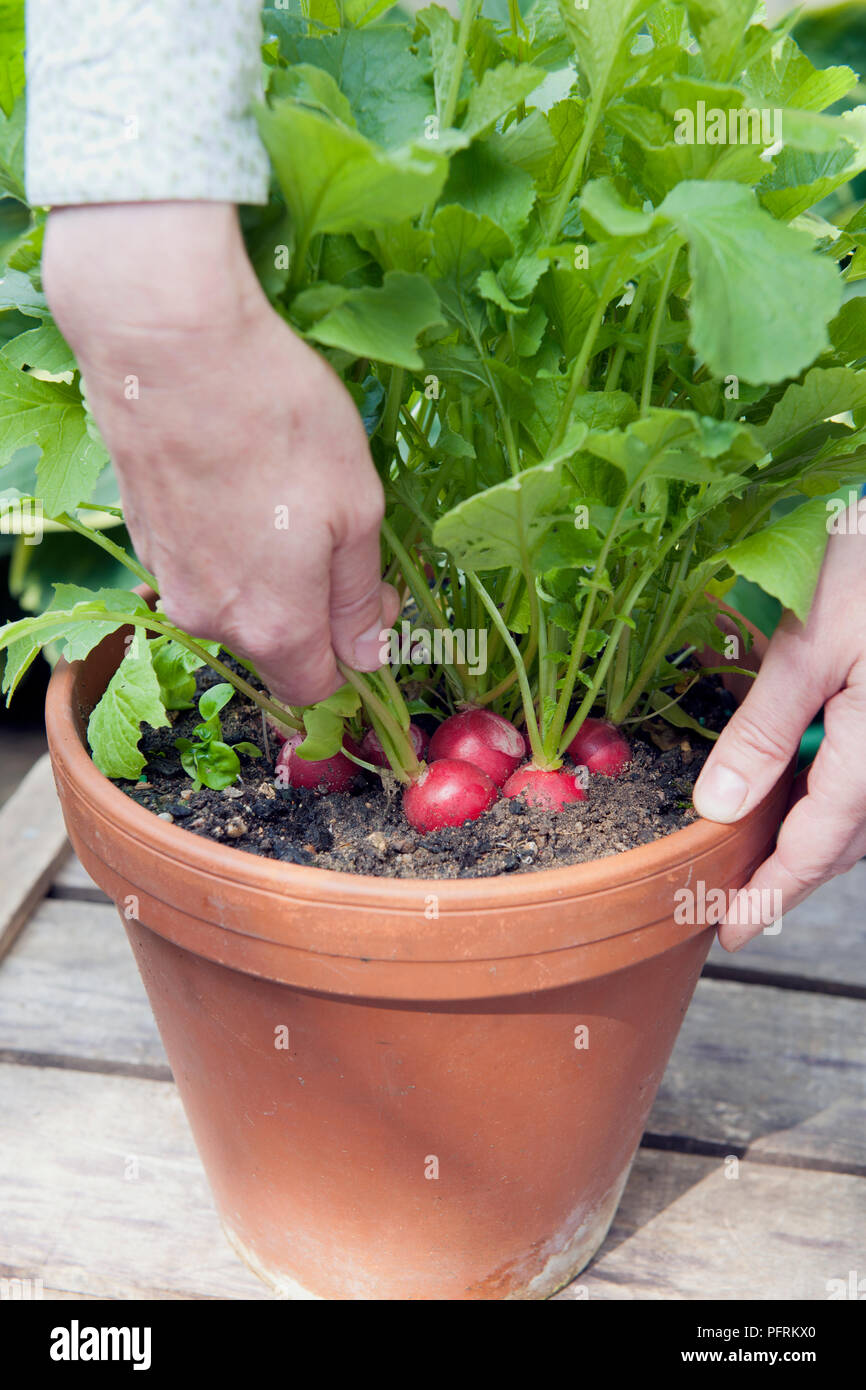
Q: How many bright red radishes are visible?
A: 6